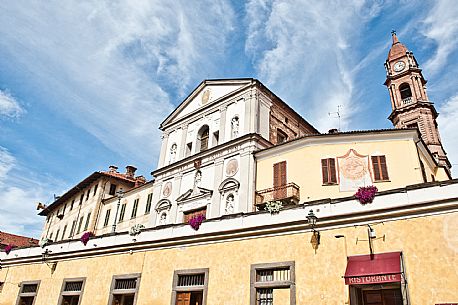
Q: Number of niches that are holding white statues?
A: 5